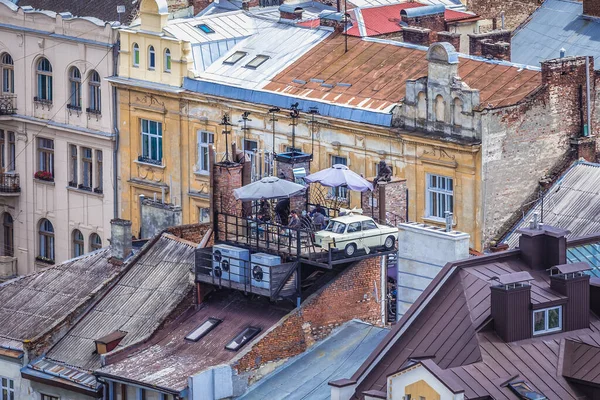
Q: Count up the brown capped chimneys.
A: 3